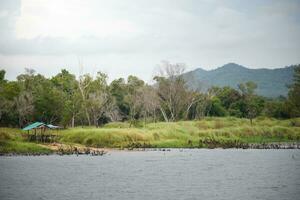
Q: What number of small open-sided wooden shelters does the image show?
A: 1